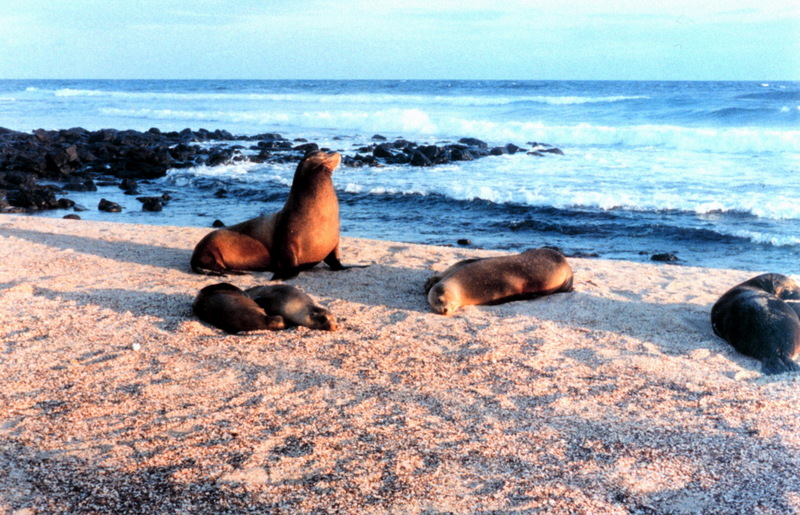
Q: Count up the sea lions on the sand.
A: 5